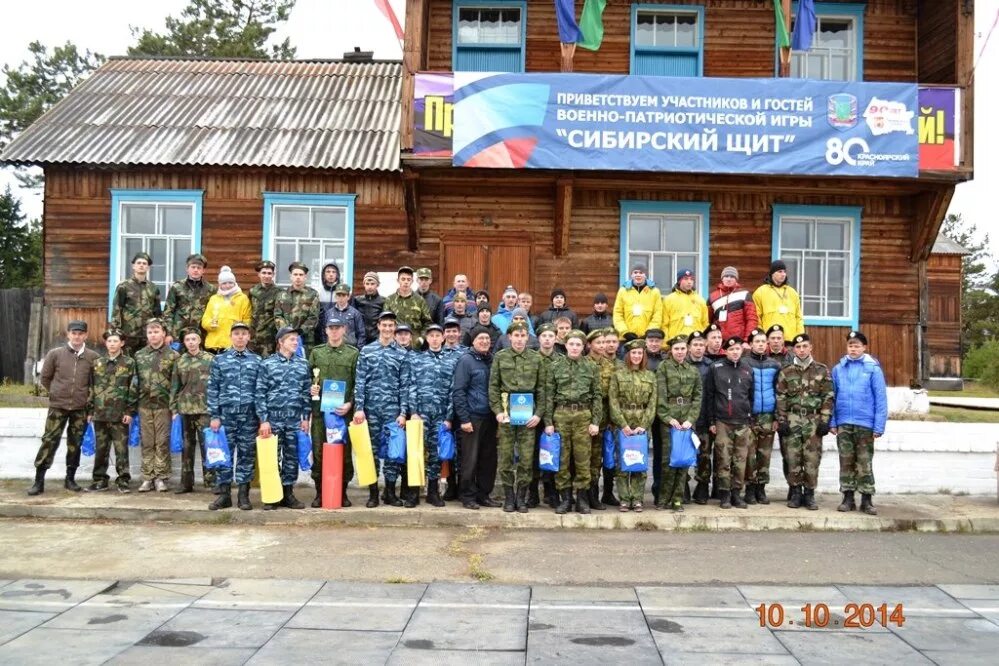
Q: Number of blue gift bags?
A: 12